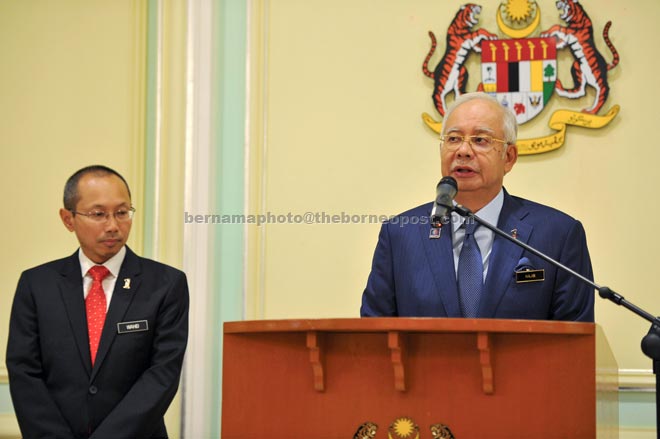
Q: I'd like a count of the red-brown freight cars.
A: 0